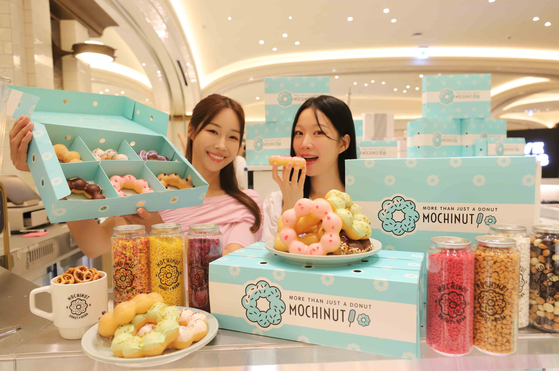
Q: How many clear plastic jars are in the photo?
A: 7